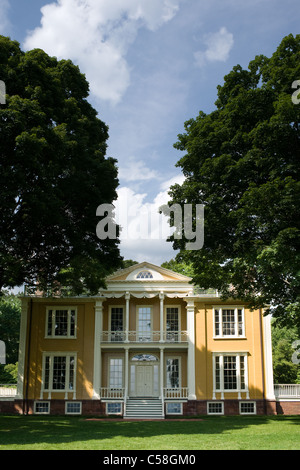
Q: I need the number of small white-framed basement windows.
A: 6